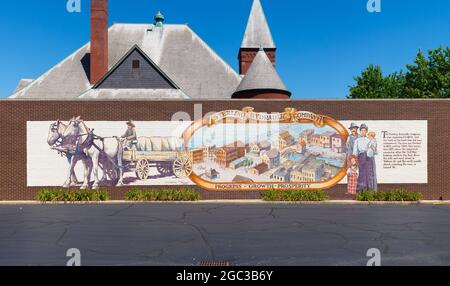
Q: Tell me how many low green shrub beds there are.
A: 4